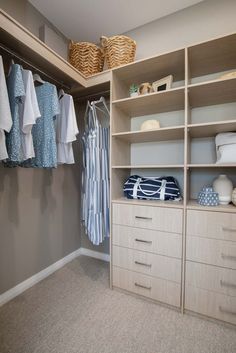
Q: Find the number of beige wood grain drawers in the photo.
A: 8